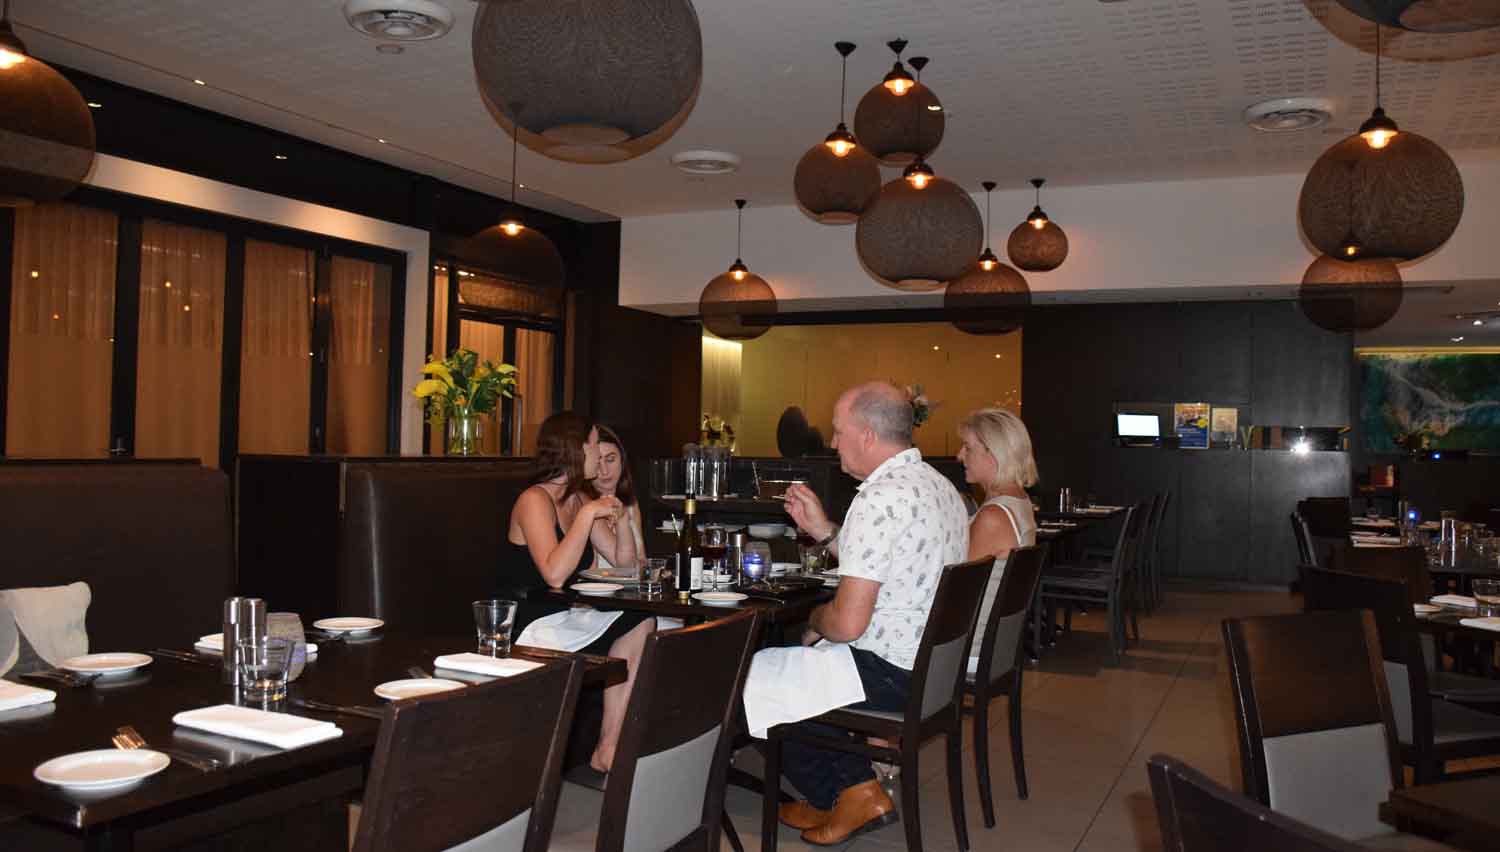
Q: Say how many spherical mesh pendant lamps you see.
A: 12